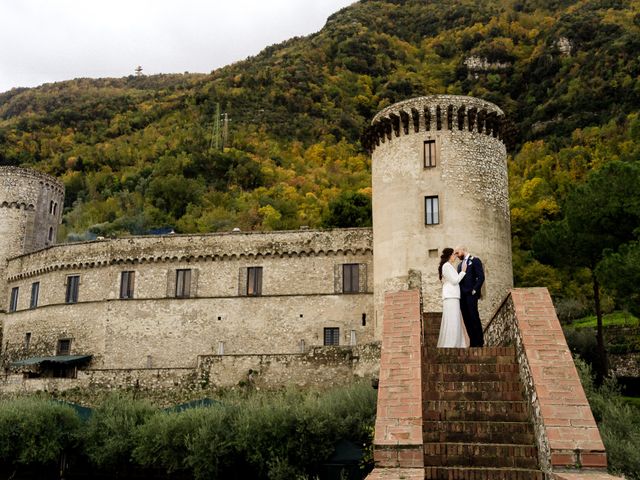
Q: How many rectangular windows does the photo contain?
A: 11